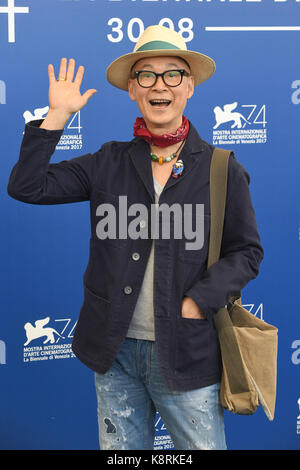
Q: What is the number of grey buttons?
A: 3